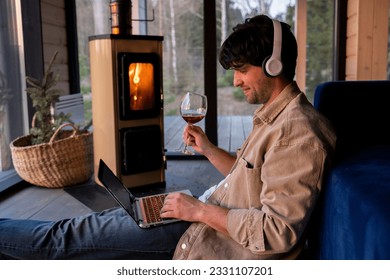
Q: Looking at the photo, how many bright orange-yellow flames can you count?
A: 1